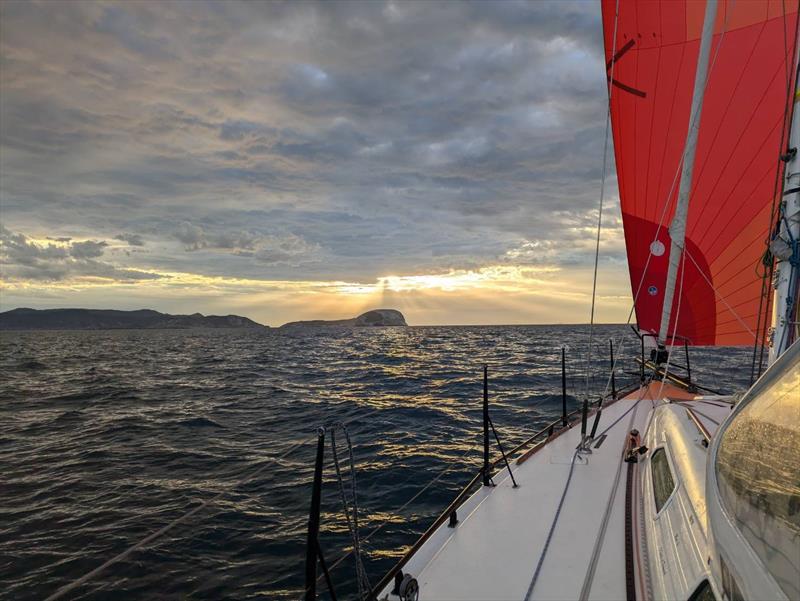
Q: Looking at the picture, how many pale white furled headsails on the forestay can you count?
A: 1